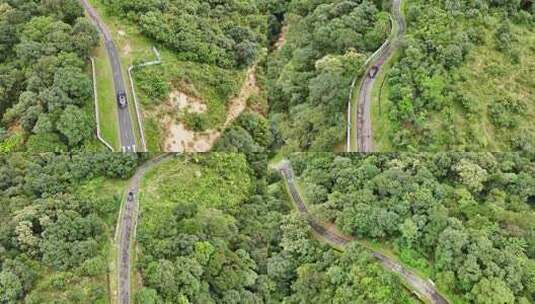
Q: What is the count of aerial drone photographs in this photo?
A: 4